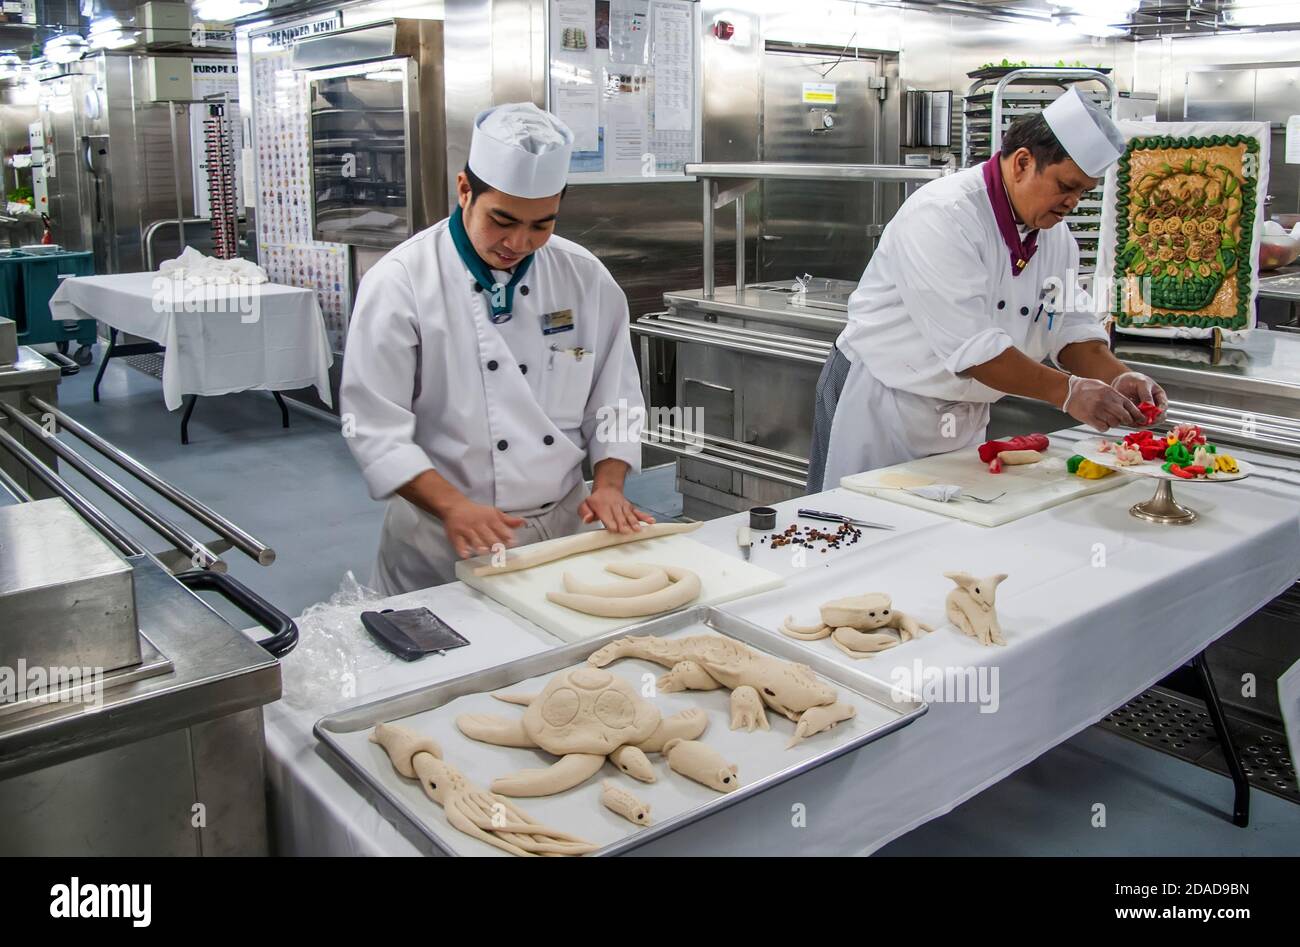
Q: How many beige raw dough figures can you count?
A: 8